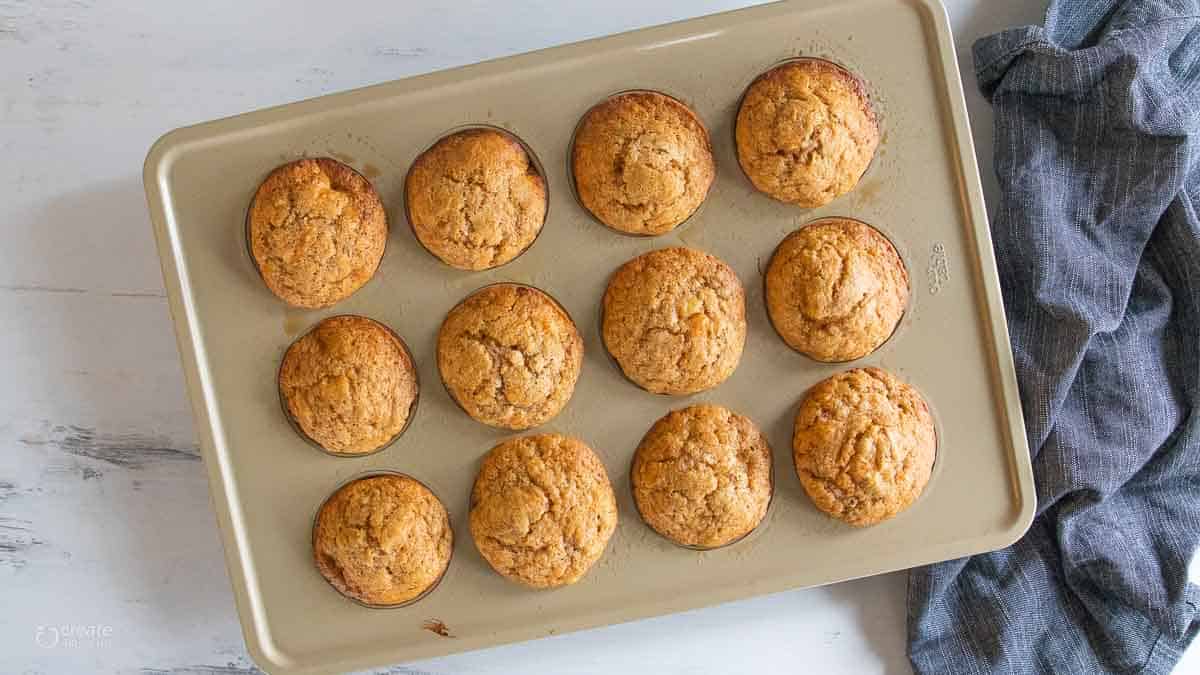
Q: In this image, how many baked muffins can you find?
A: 12